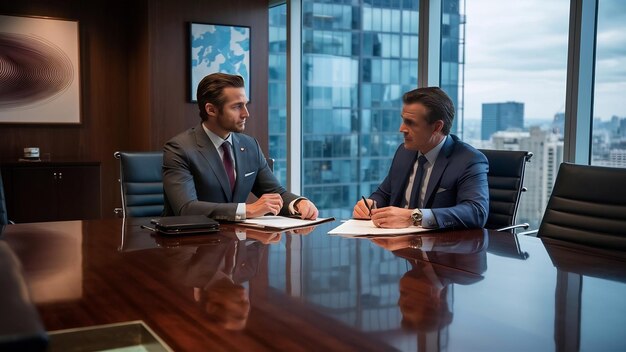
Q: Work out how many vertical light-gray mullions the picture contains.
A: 3